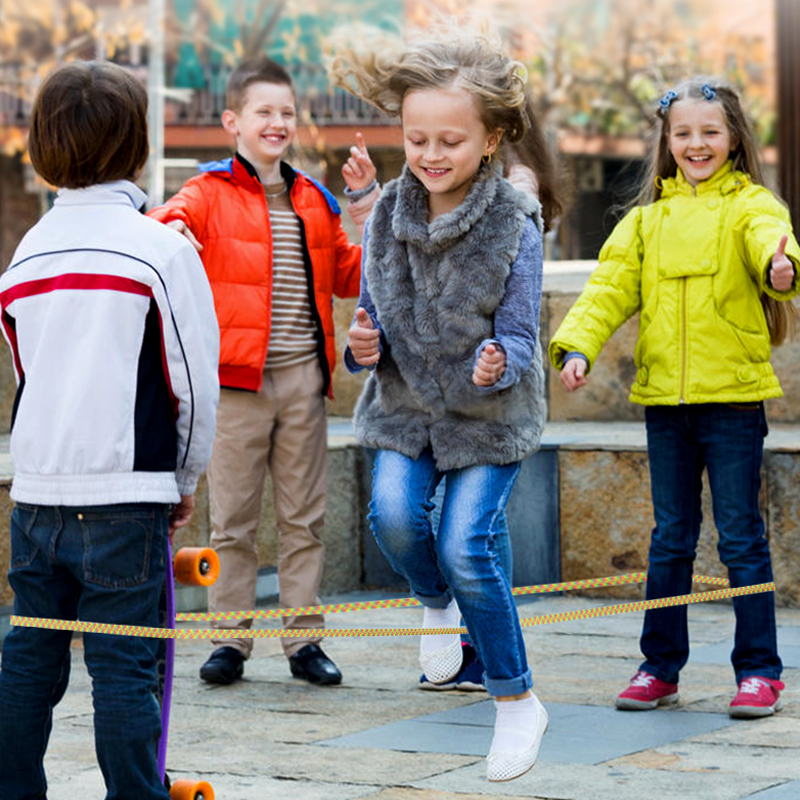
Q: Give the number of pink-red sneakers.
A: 2